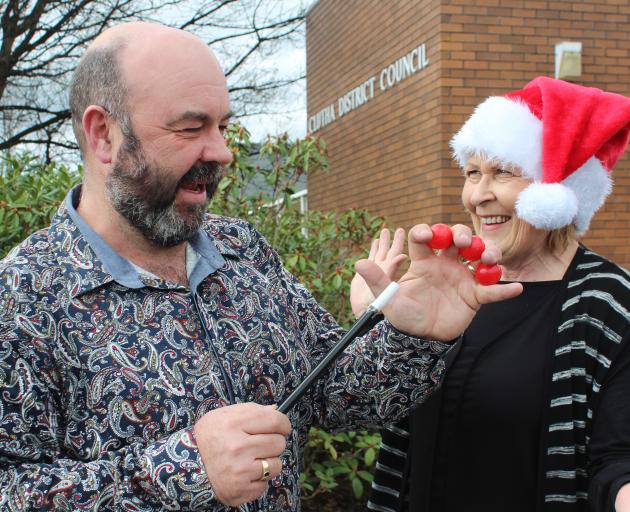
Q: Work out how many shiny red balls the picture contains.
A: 3